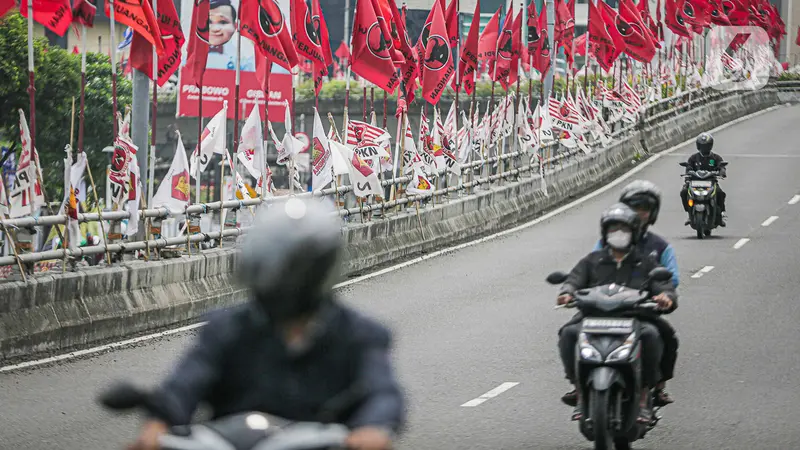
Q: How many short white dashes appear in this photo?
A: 5